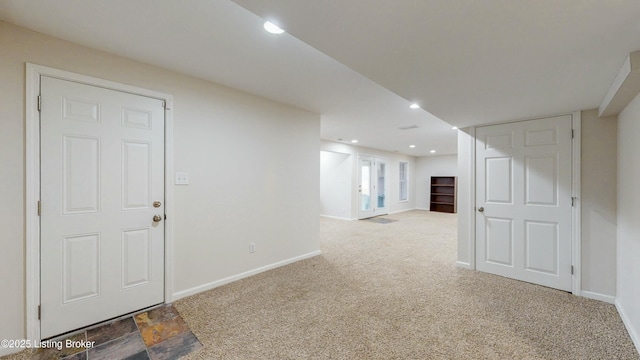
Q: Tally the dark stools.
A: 0